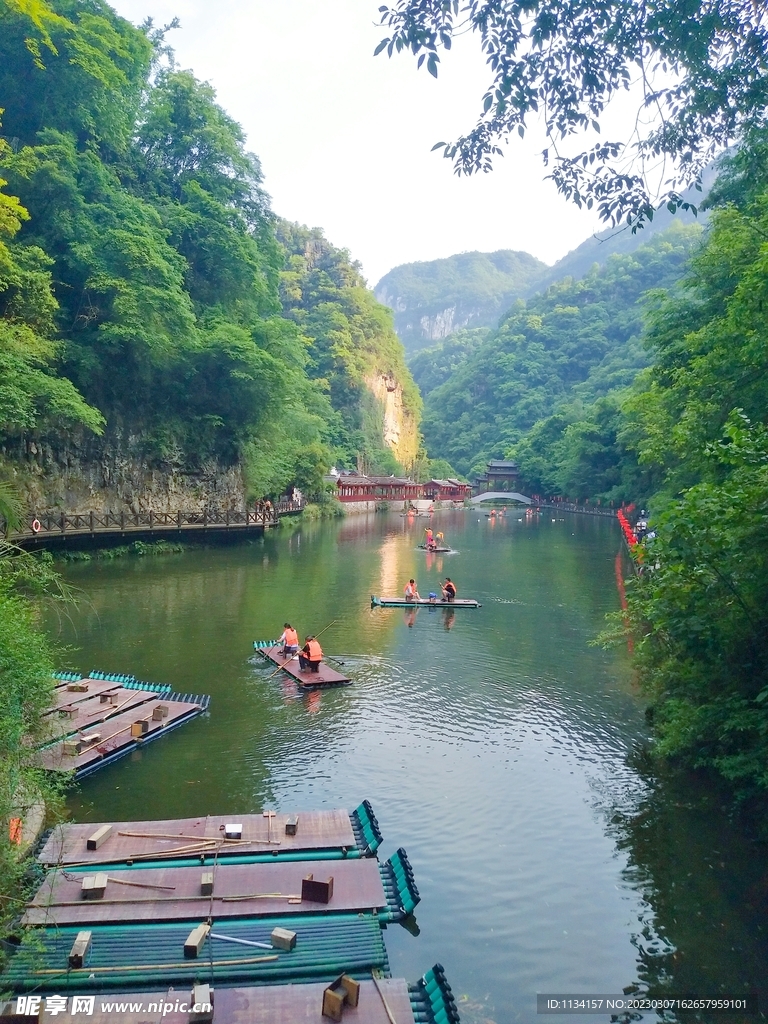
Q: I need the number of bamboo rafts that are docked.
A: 8